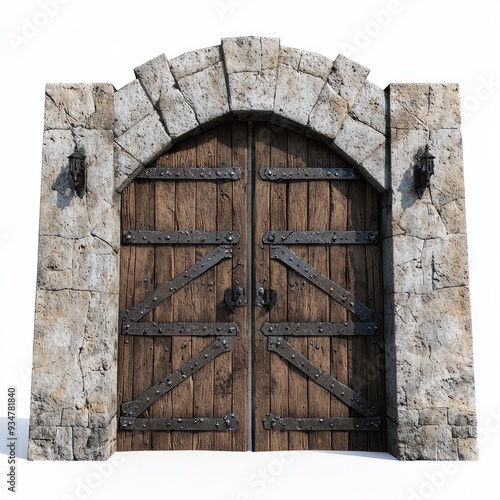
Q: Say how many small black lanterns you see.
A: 2